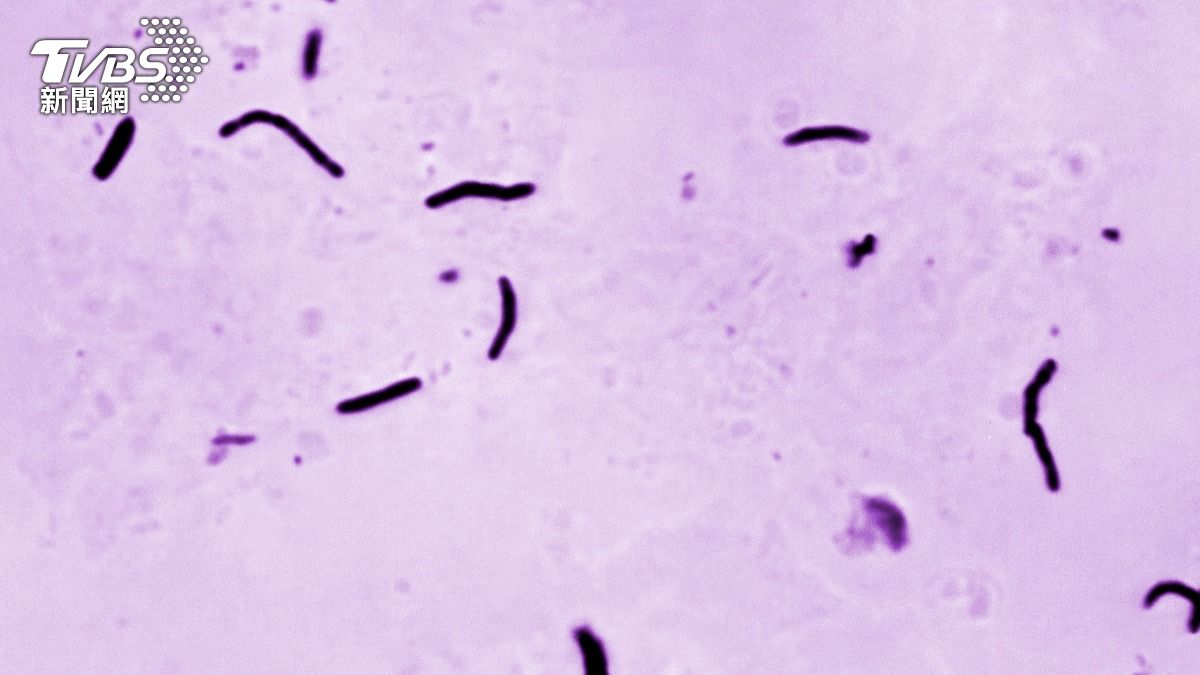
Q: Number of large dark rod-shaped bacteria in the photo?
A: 10